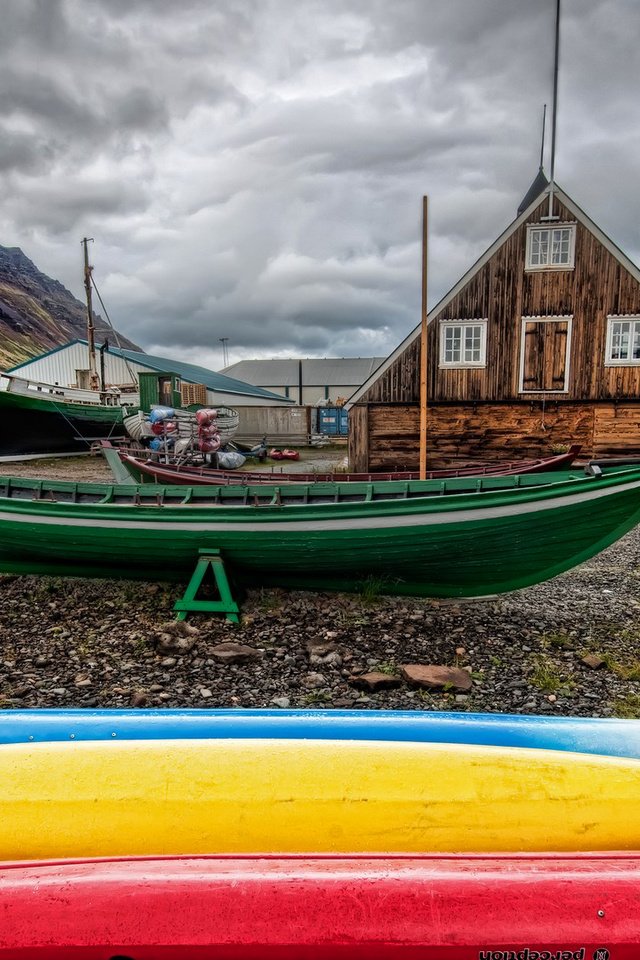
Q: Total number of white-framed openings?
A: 4